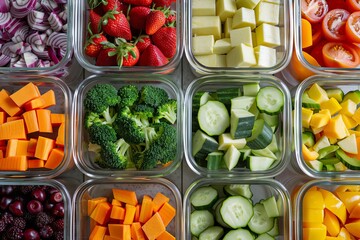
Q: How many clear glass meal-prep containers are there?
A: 12